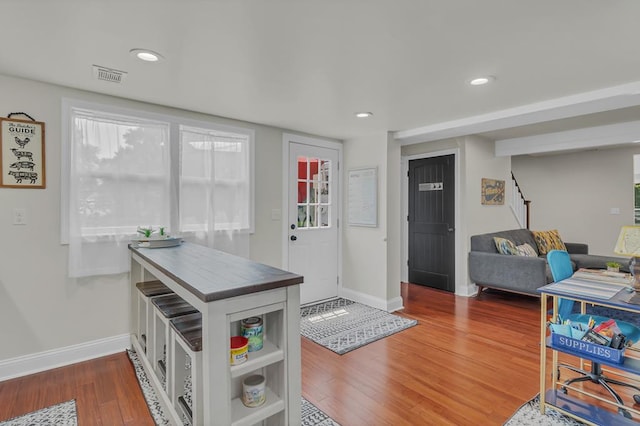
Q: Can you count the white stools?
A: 3